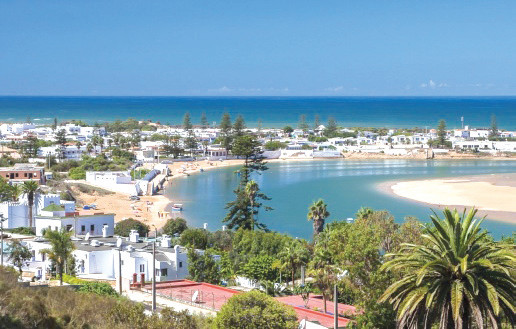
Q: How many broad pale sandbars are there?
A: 1